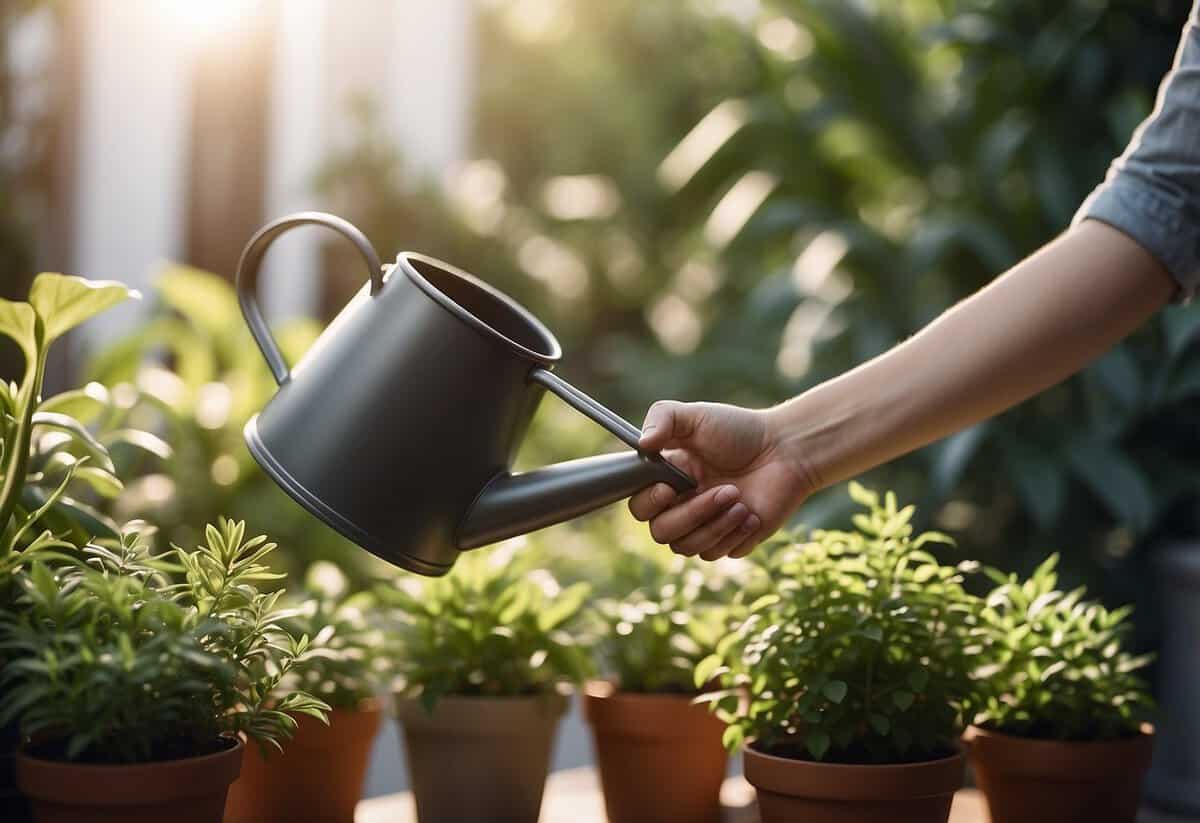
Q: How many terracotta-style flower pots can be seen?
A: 5